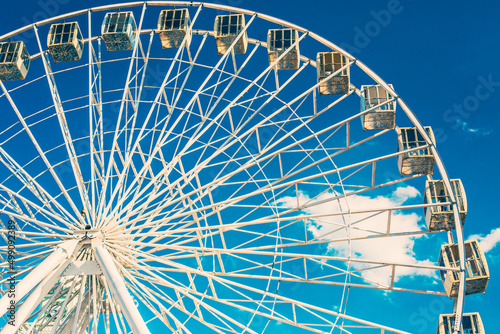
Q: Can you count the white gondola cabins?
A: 12